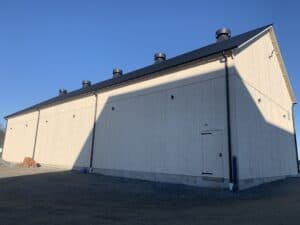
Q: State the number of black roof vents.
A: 5